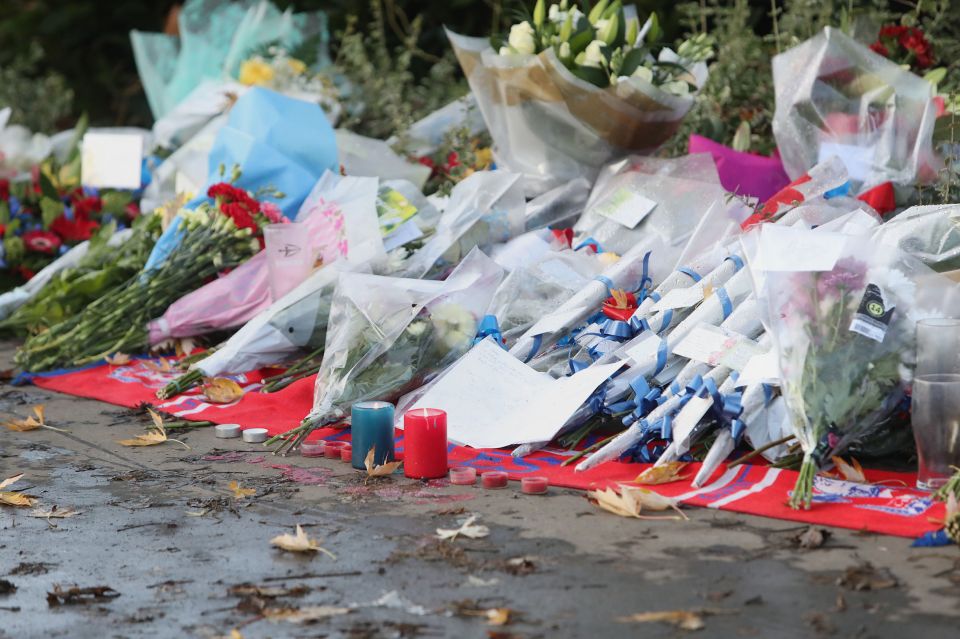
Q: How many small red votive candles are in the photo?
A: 6